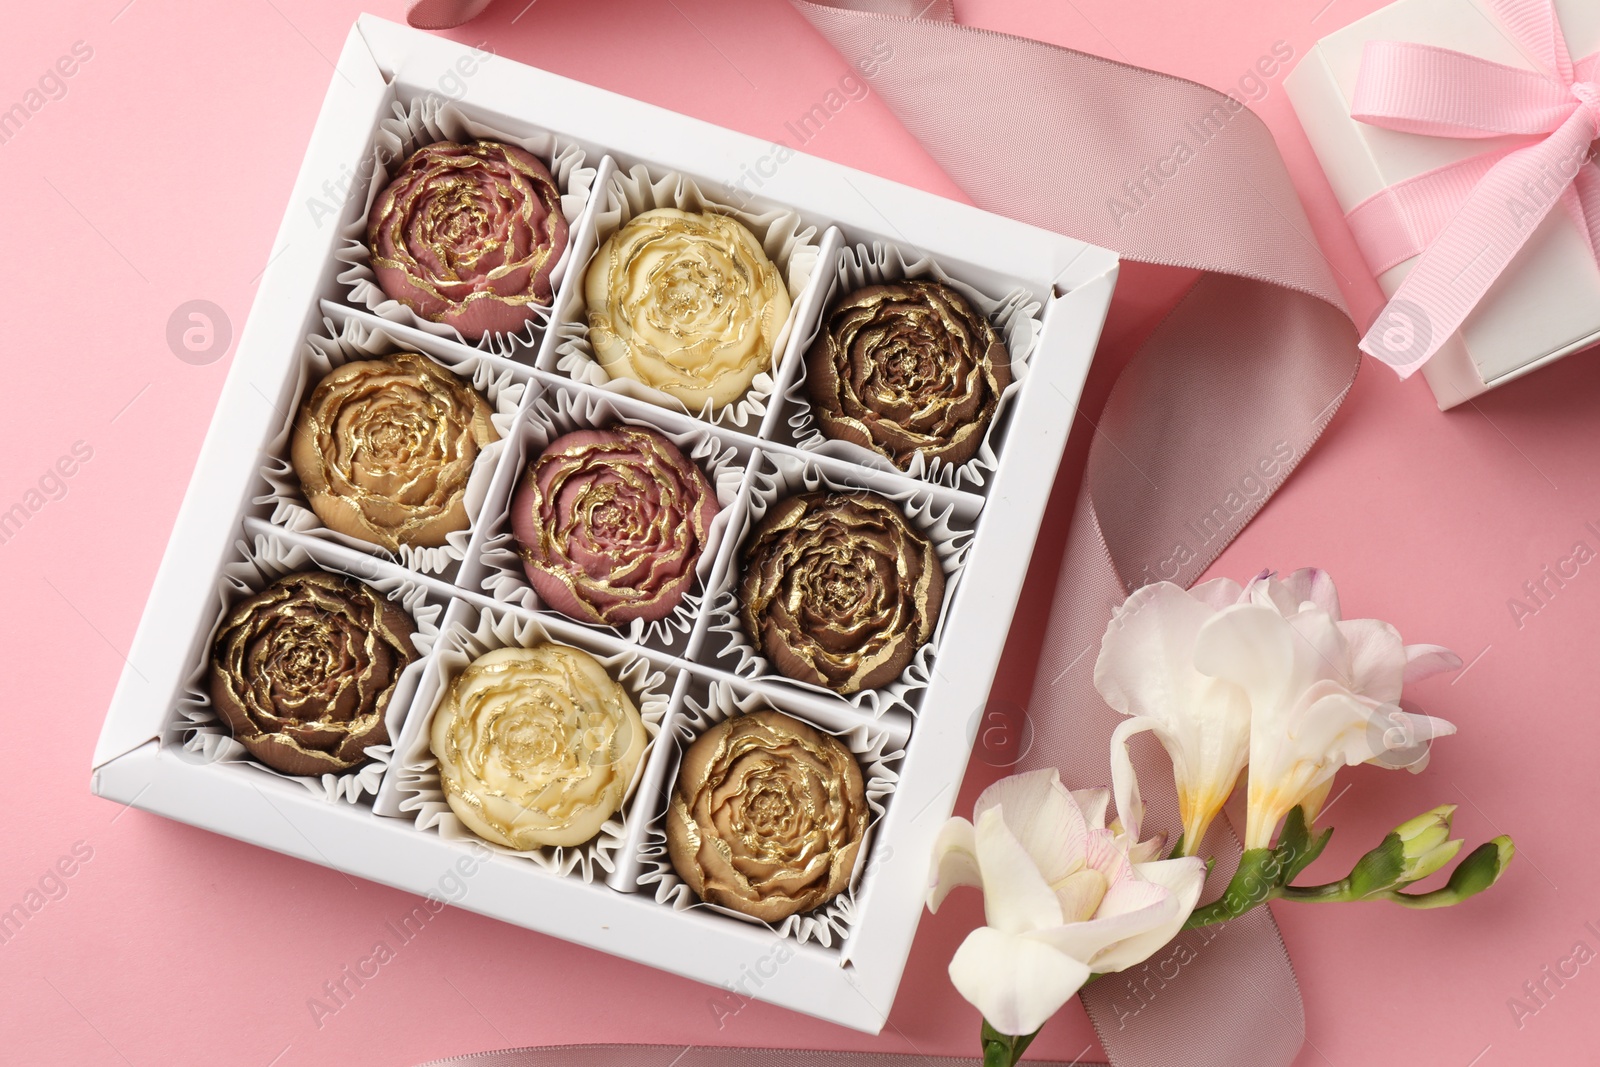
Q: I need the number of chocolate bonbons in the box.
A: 9